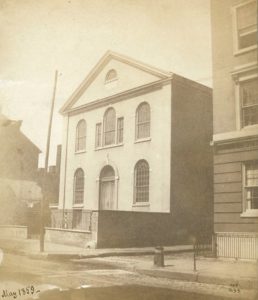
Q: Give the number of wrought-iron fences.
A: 2